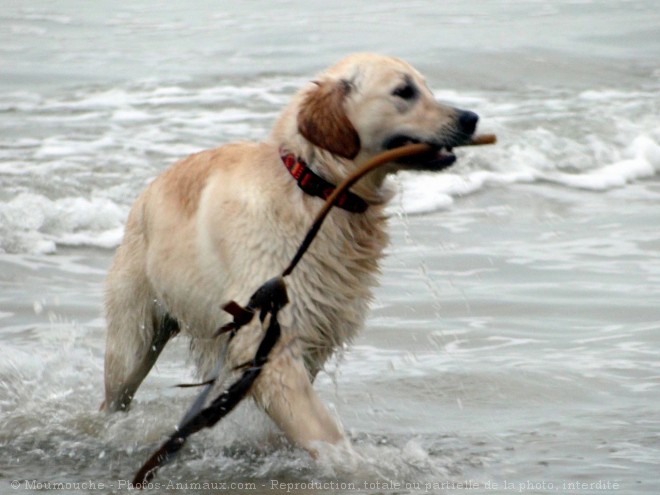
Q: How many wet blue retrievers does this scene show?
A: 0